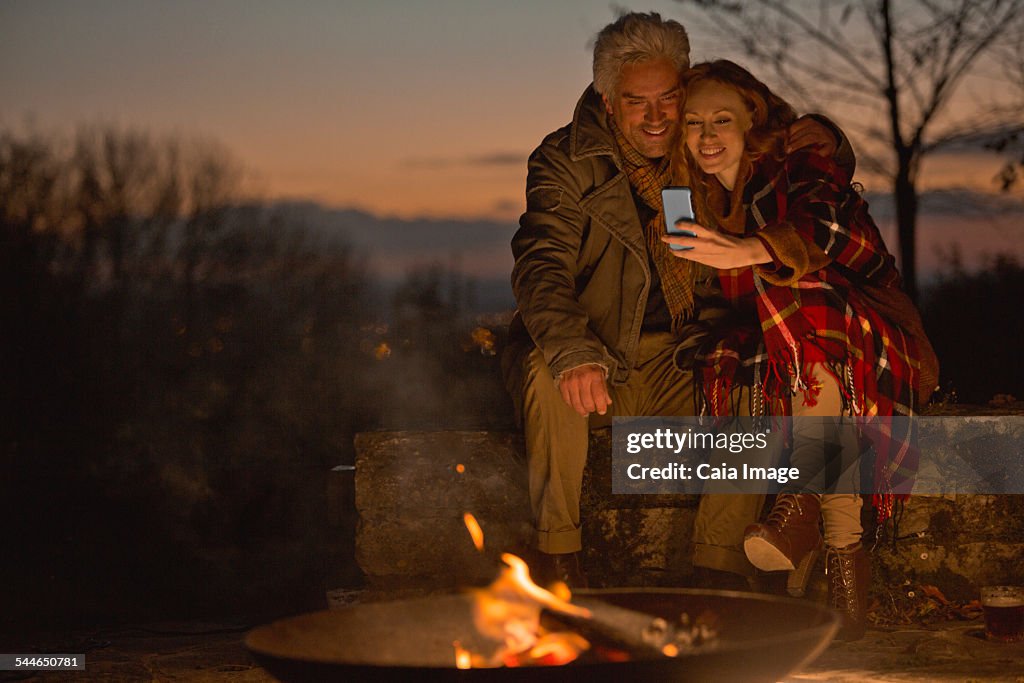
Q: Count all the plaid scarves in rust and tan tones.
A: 1